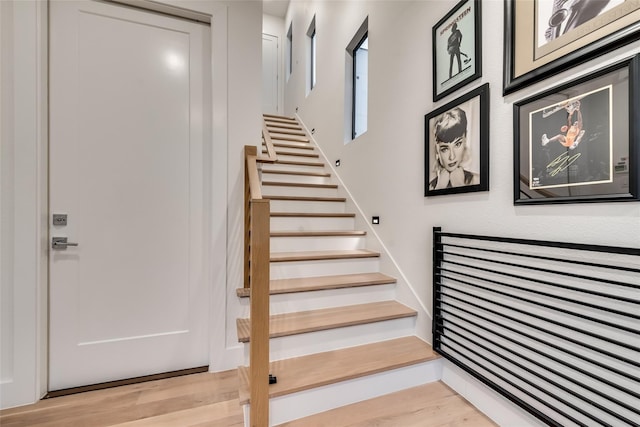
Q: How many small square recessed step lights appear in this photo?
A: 4